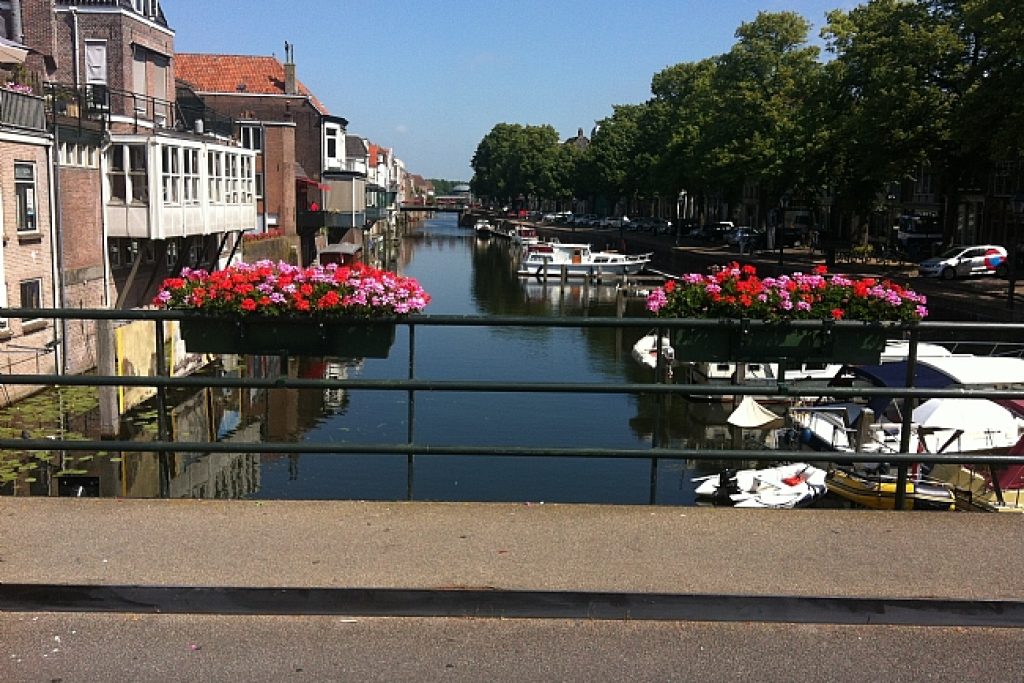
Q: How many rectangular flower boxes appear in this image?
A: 2